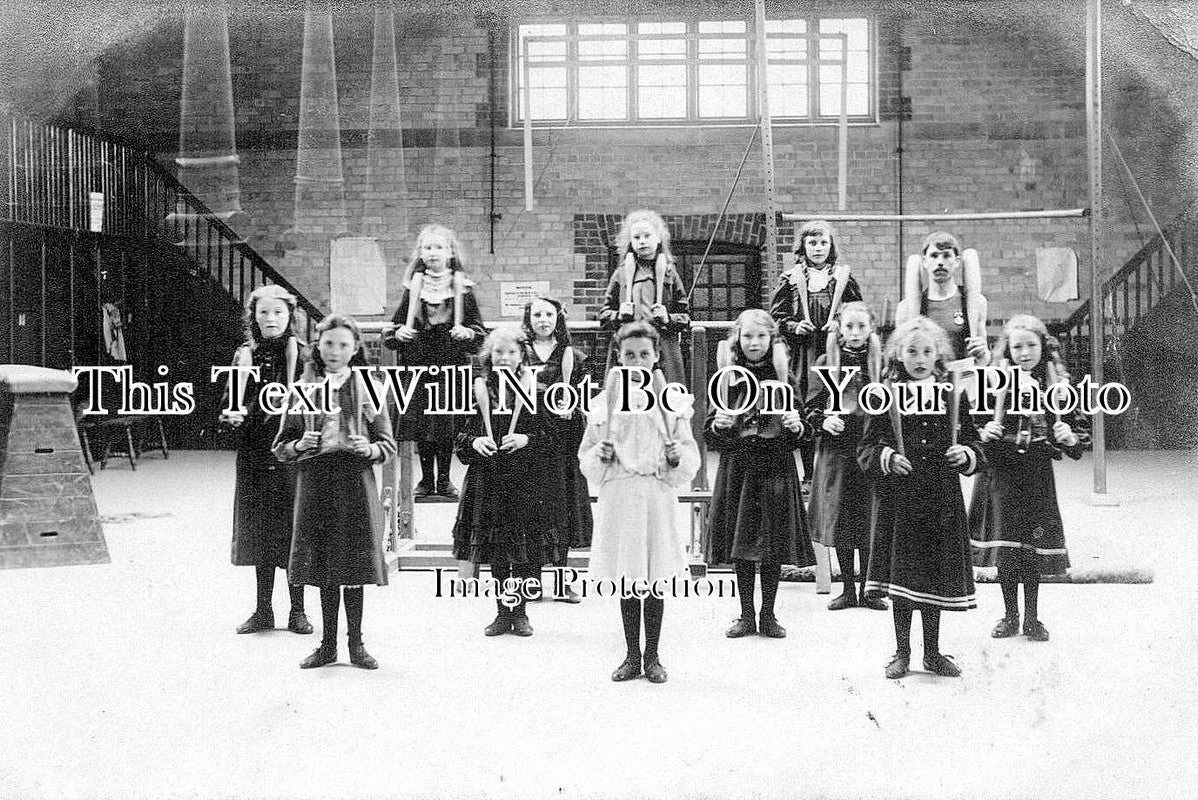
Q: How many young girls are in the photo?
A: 12